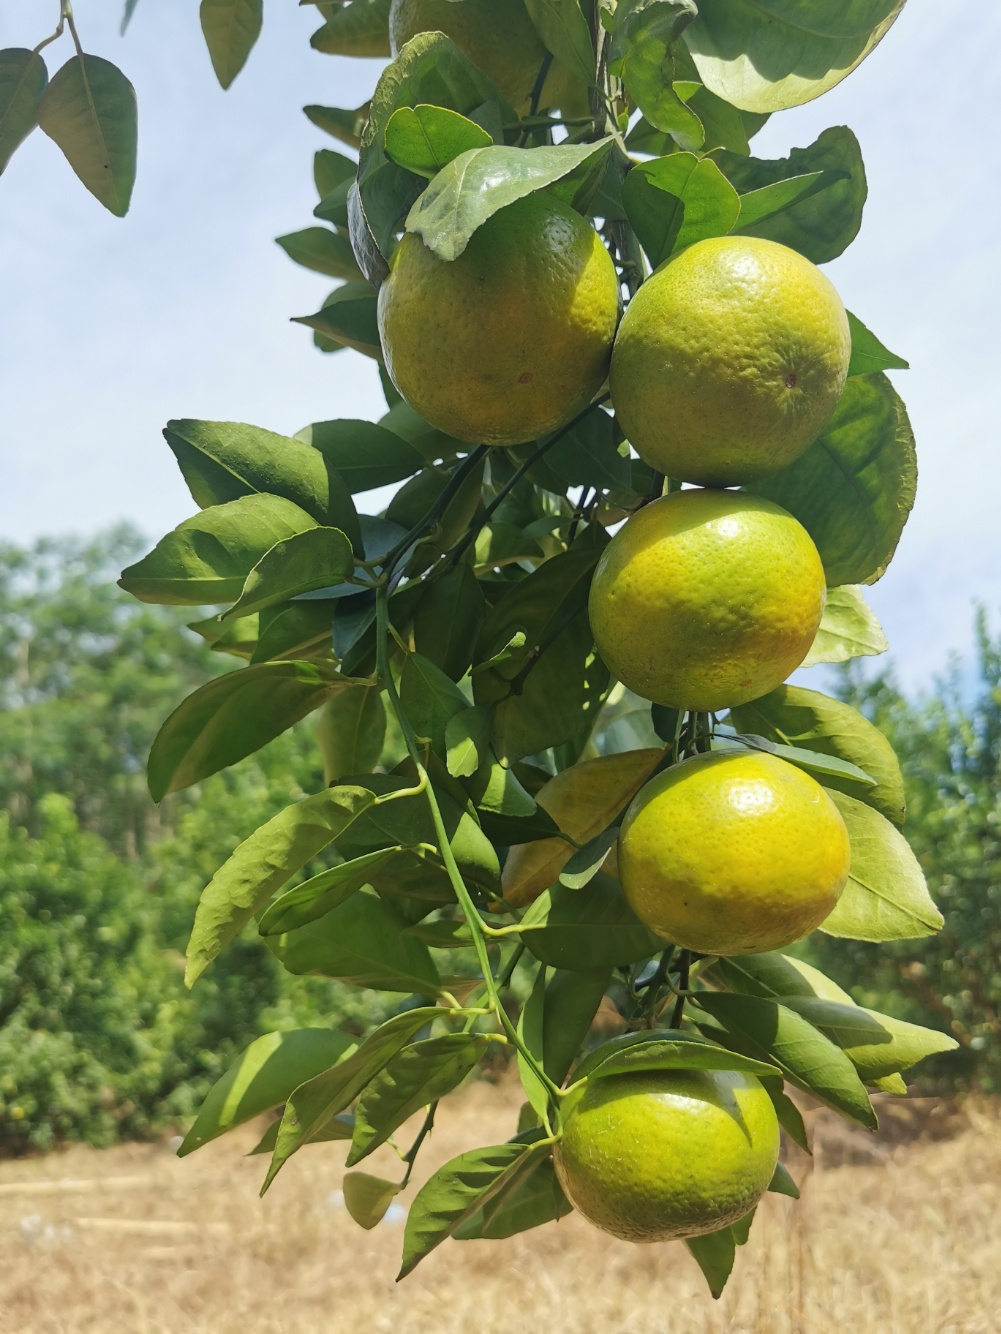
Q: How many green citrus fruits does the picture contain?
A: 6